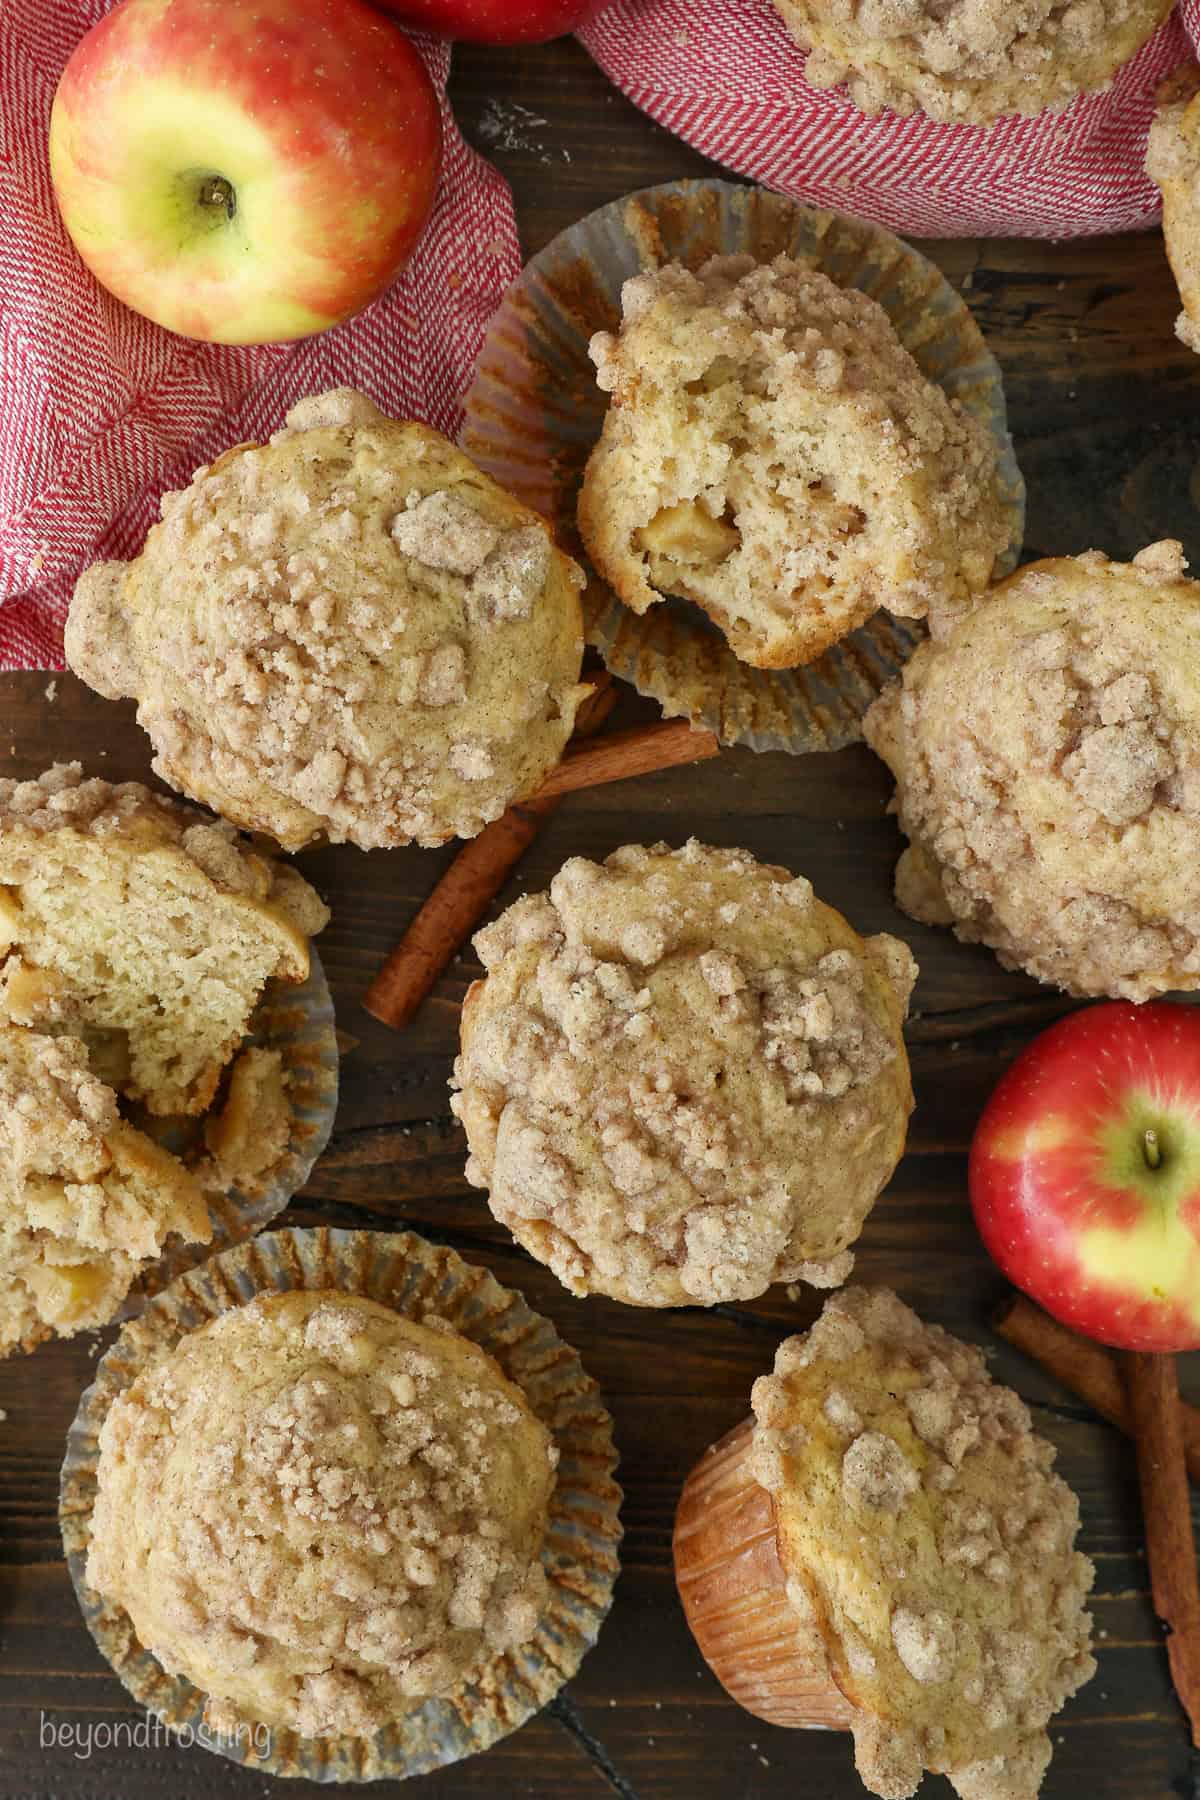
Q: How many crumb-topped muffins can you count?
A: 9